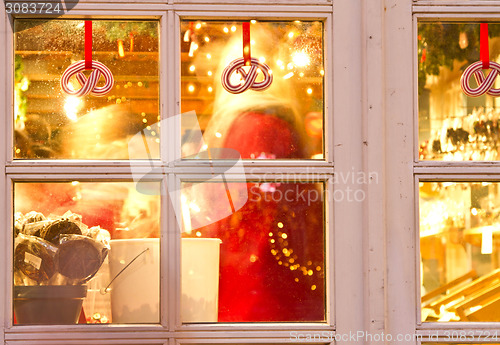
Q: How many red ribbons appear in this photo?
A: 3